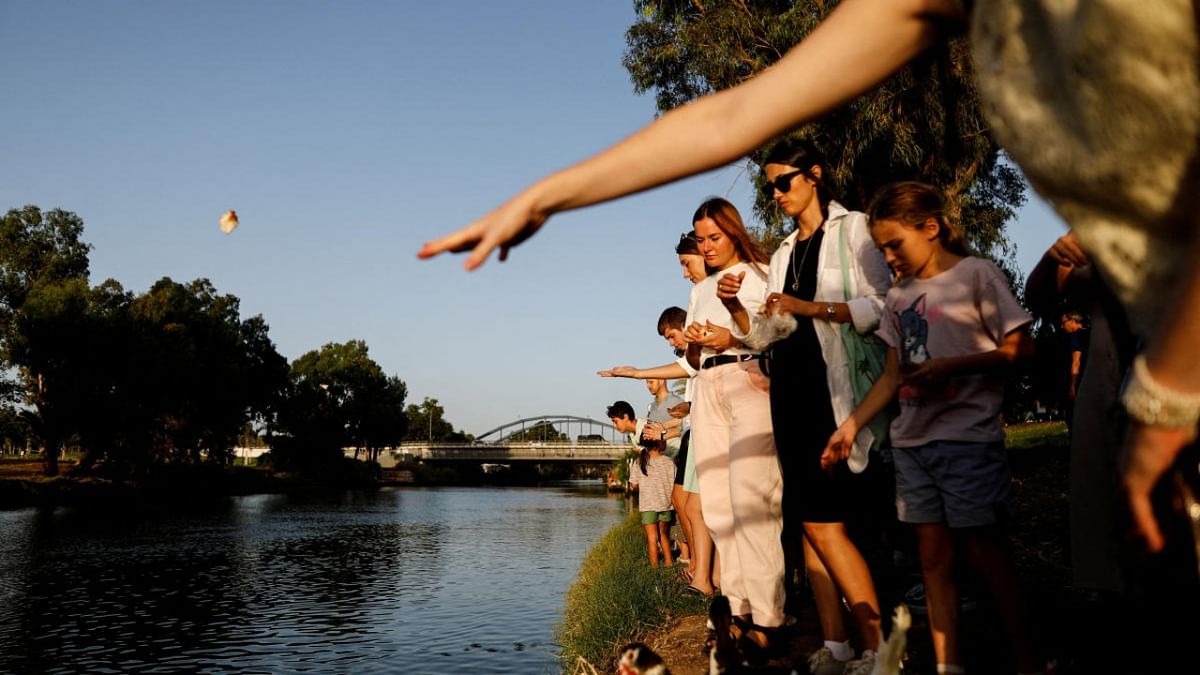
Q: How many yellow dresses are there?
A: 0